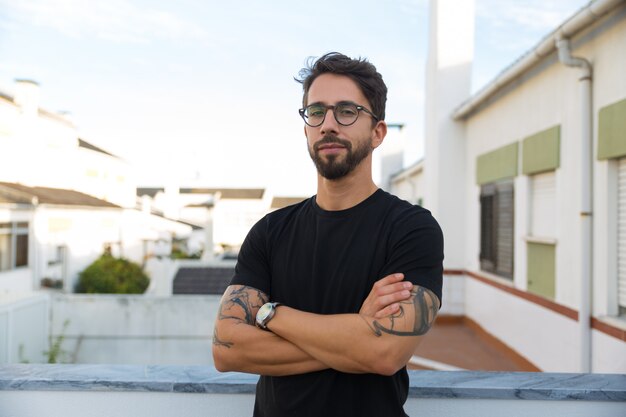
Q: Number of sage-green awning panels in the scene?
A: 3